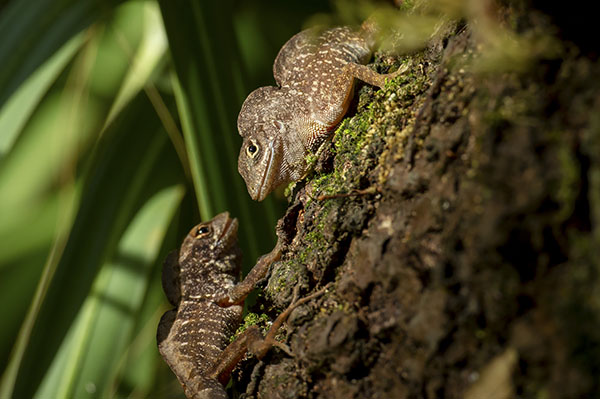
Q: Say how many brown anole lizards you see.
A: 2